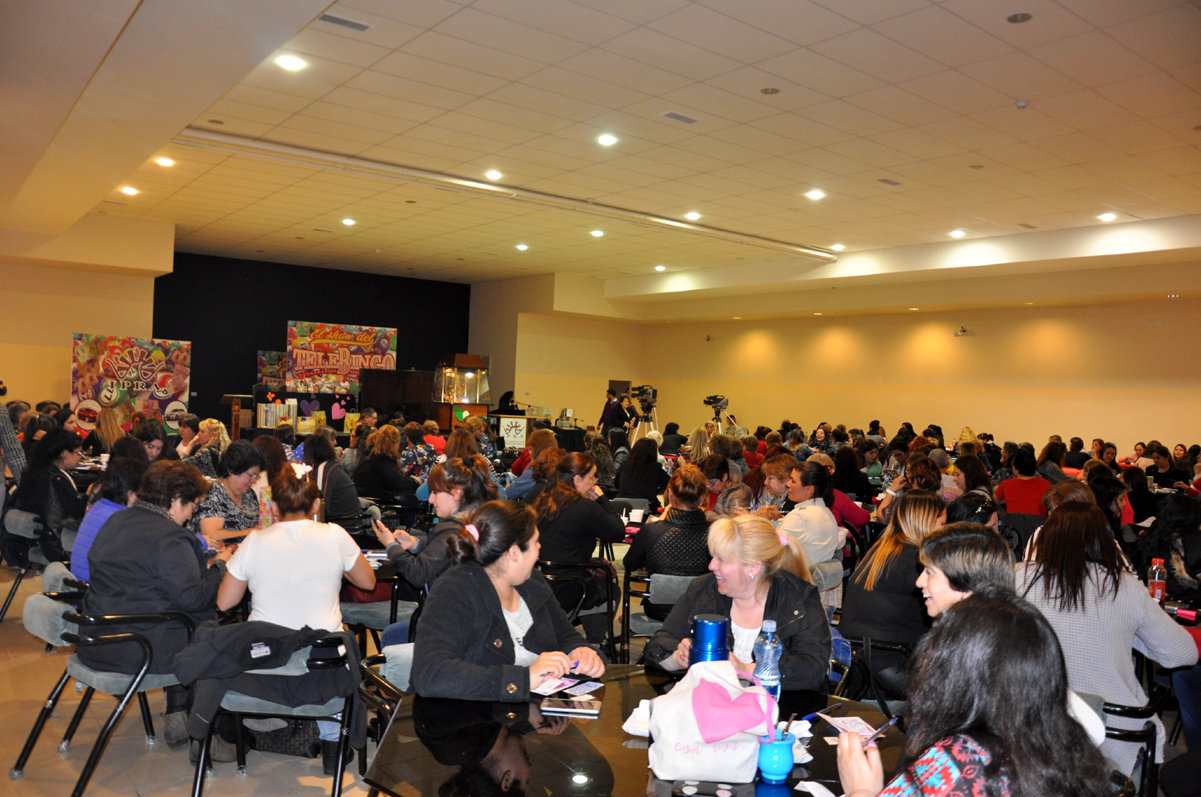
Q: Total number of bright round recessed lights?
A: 14